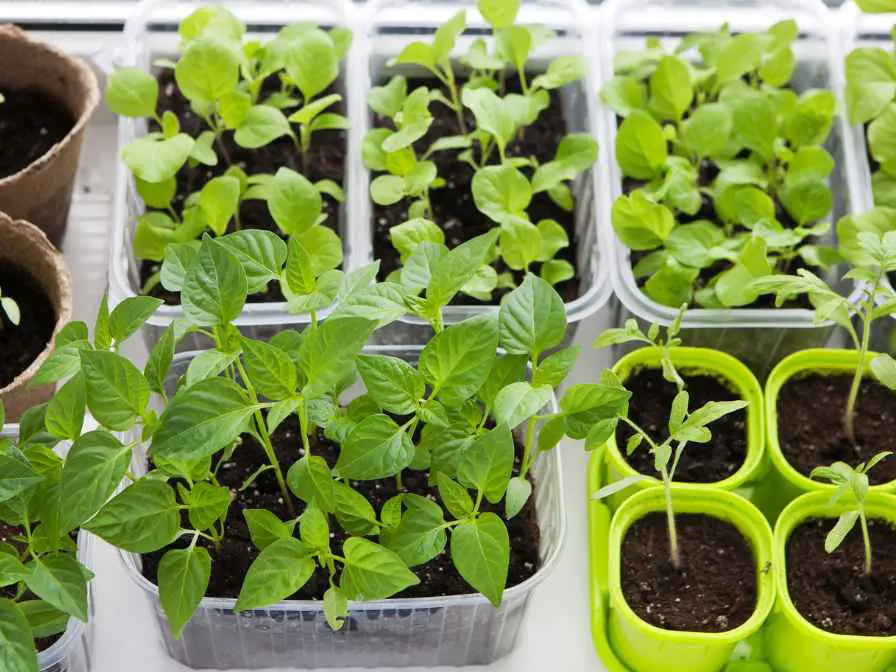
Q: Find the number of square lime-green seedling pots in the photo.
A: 4